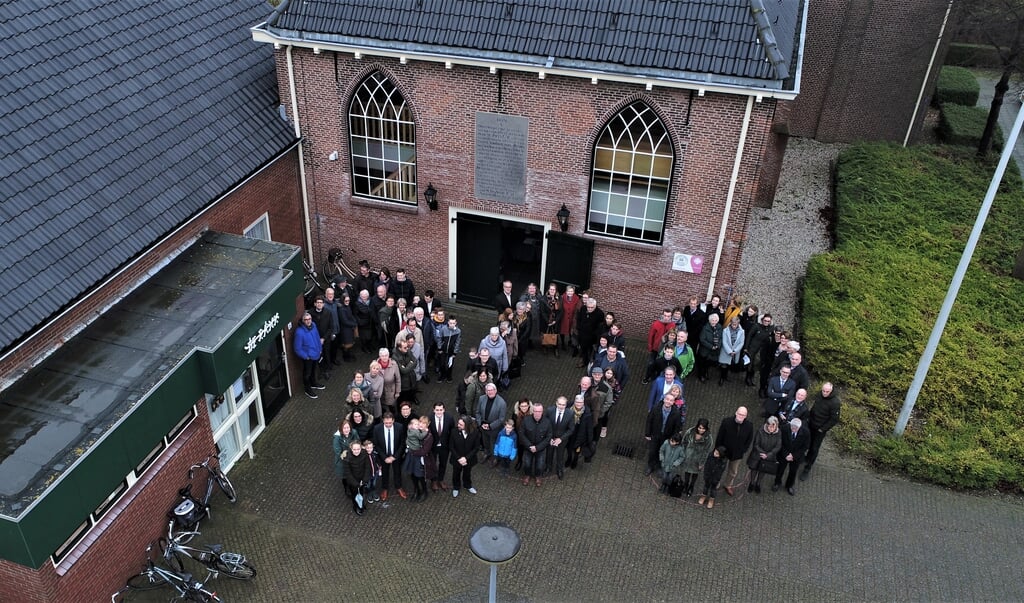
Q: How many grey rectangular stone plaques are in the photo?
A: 1